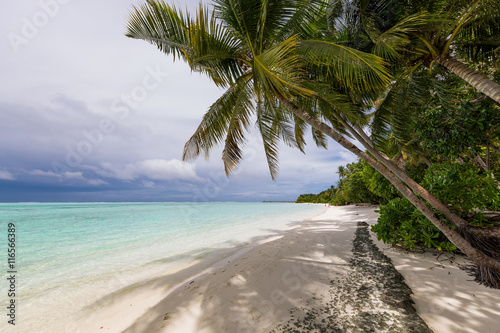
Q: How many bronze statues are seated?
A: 0